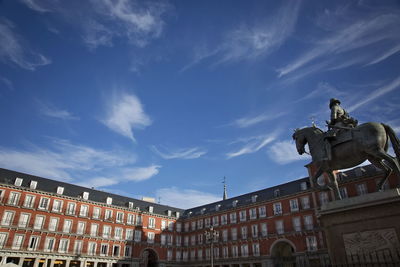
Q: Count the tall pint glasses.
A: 0